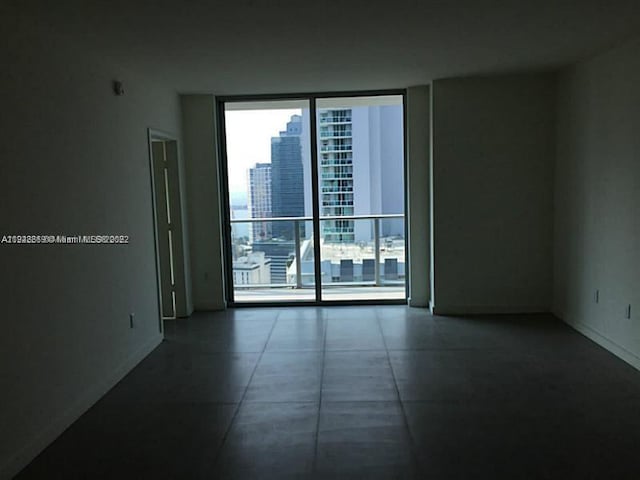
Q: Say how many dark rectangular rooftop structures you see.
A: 3